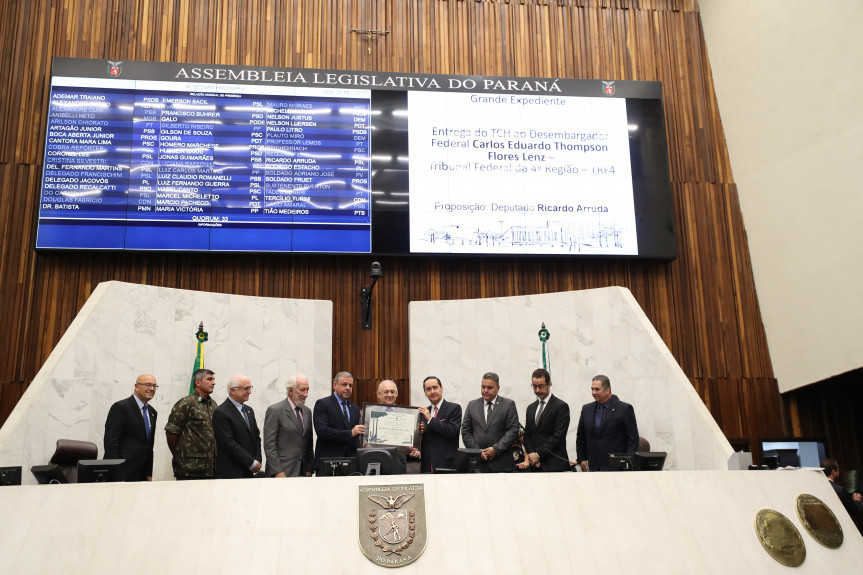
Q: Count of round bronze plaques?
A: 2